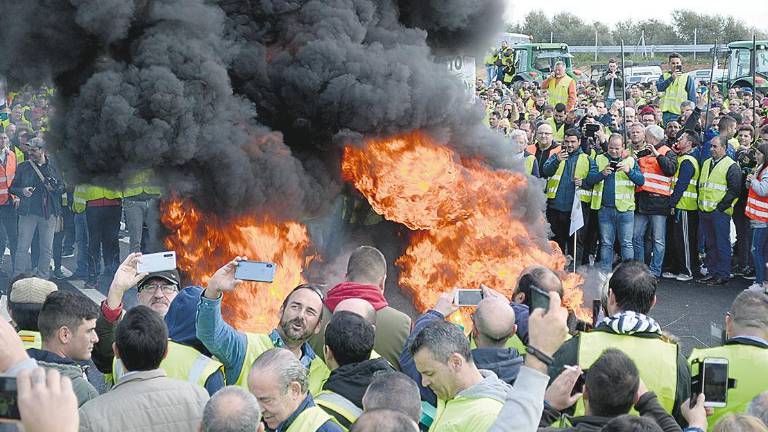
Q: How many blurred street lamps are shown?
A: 0